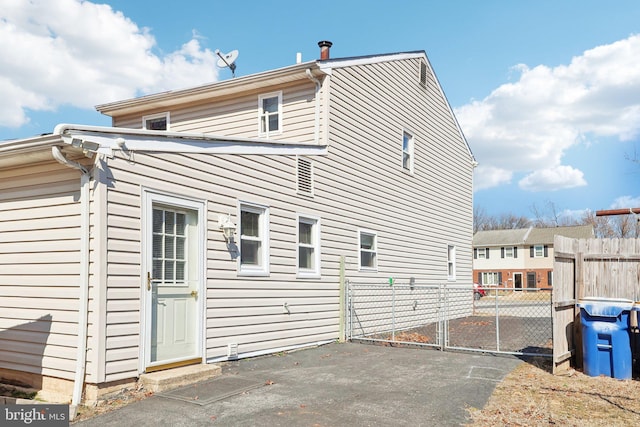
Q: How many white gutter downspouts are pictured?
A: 2